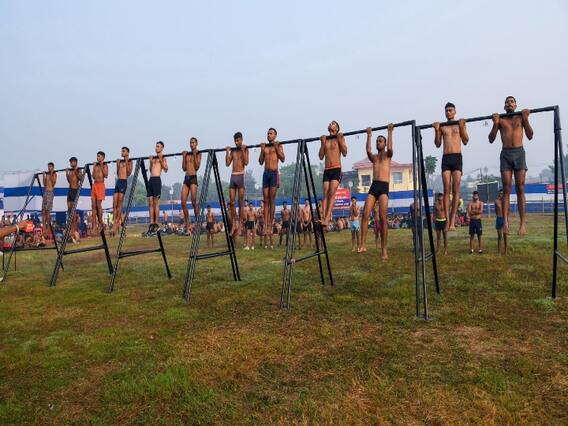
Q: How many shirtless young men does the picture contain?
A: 12